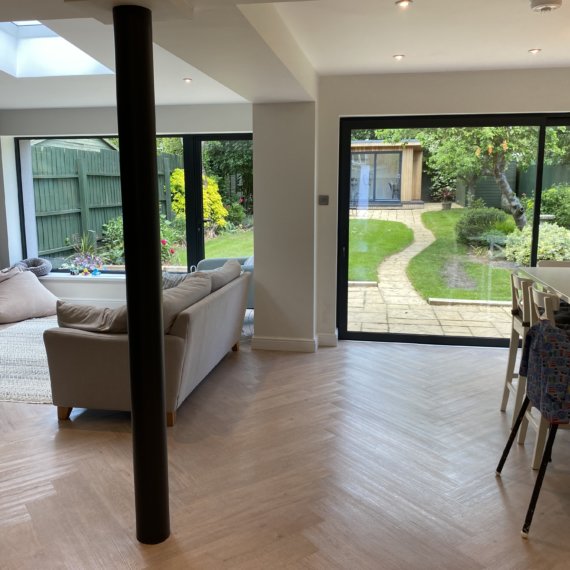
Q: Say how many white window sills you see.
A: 1